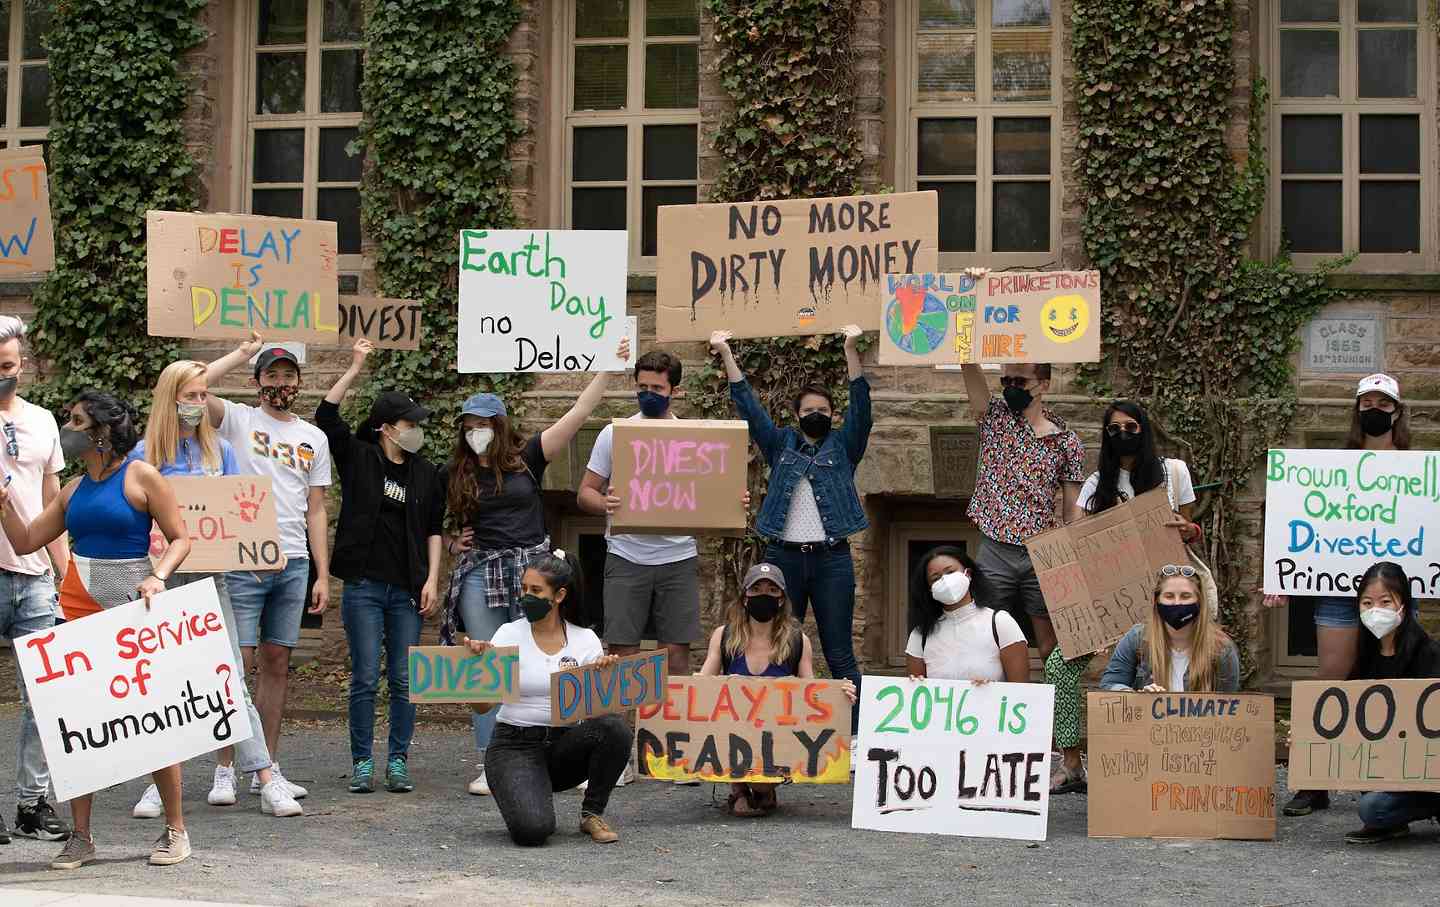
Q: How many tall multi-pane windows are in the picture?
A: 5